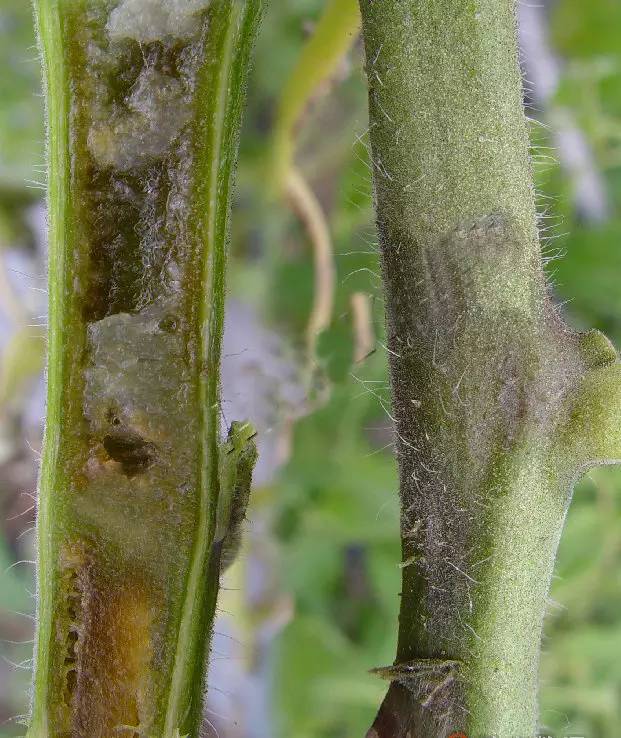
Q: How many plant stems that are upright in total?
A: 2